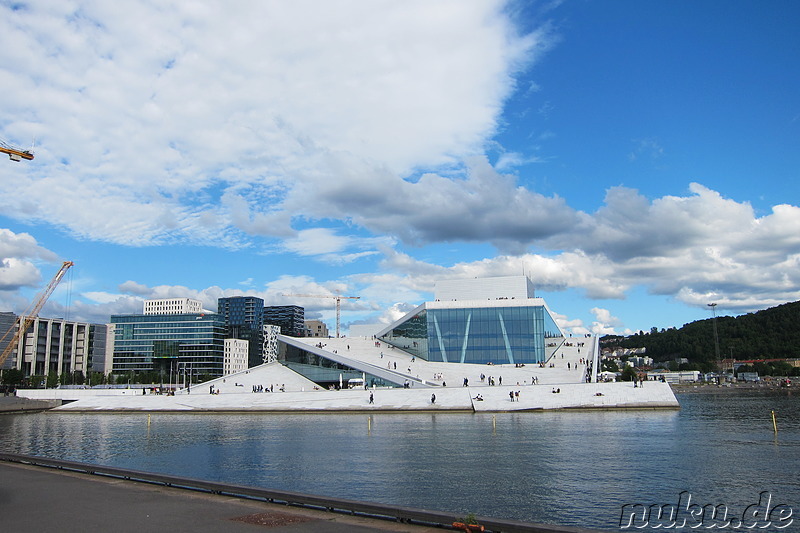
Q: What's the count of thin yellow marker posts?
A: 4